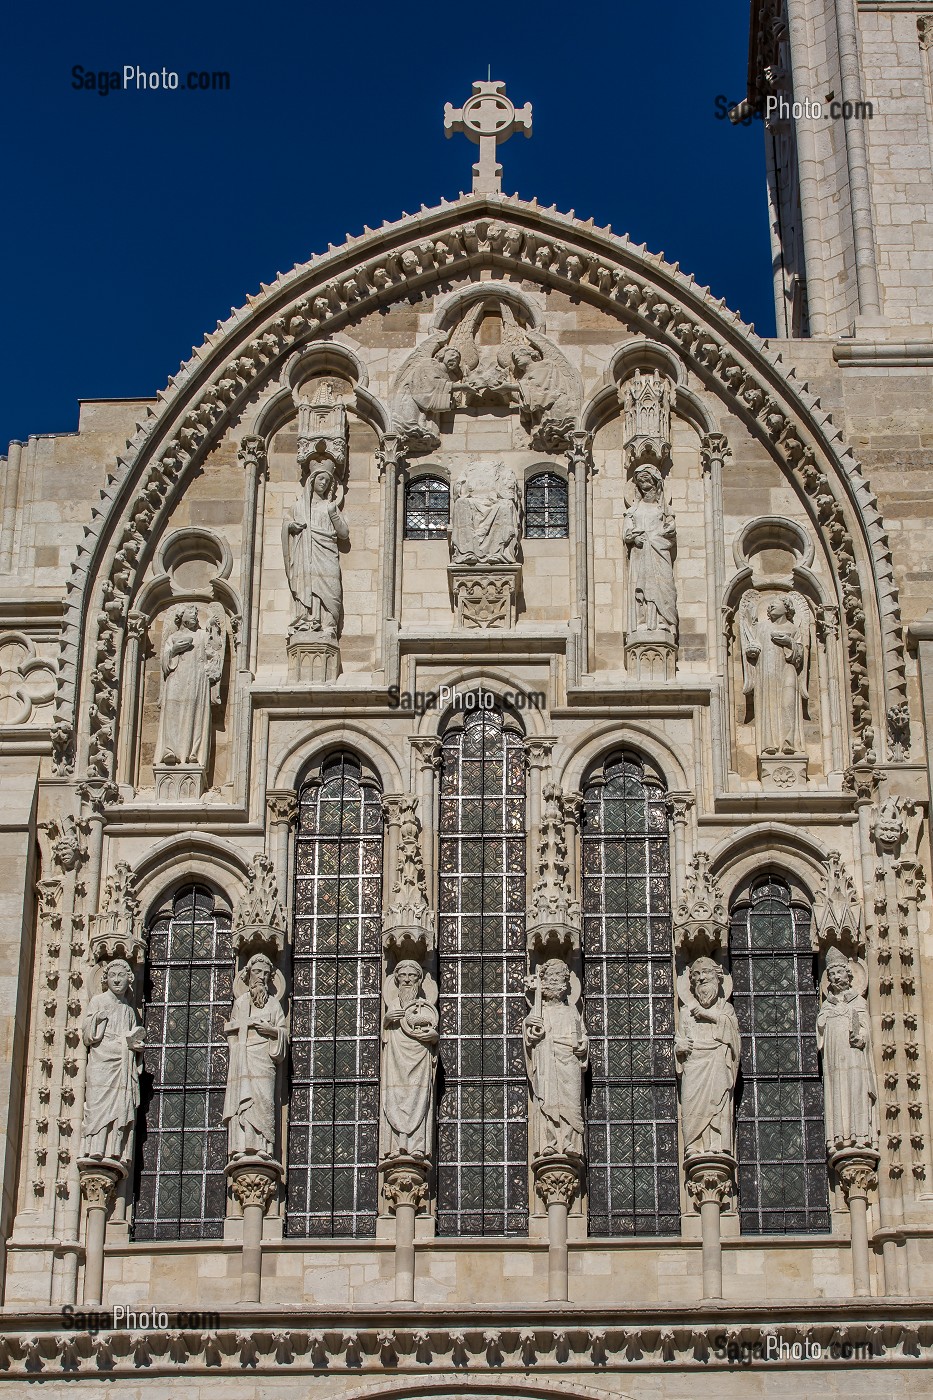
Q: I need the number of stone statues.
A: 13